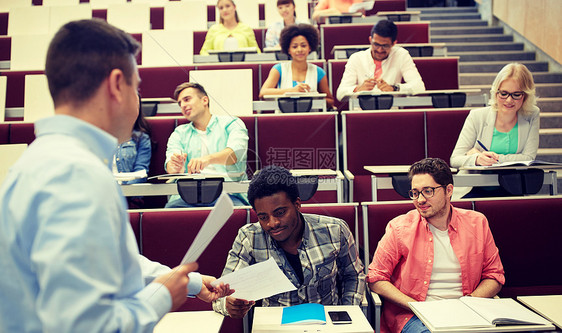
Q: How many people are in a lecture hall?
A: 11